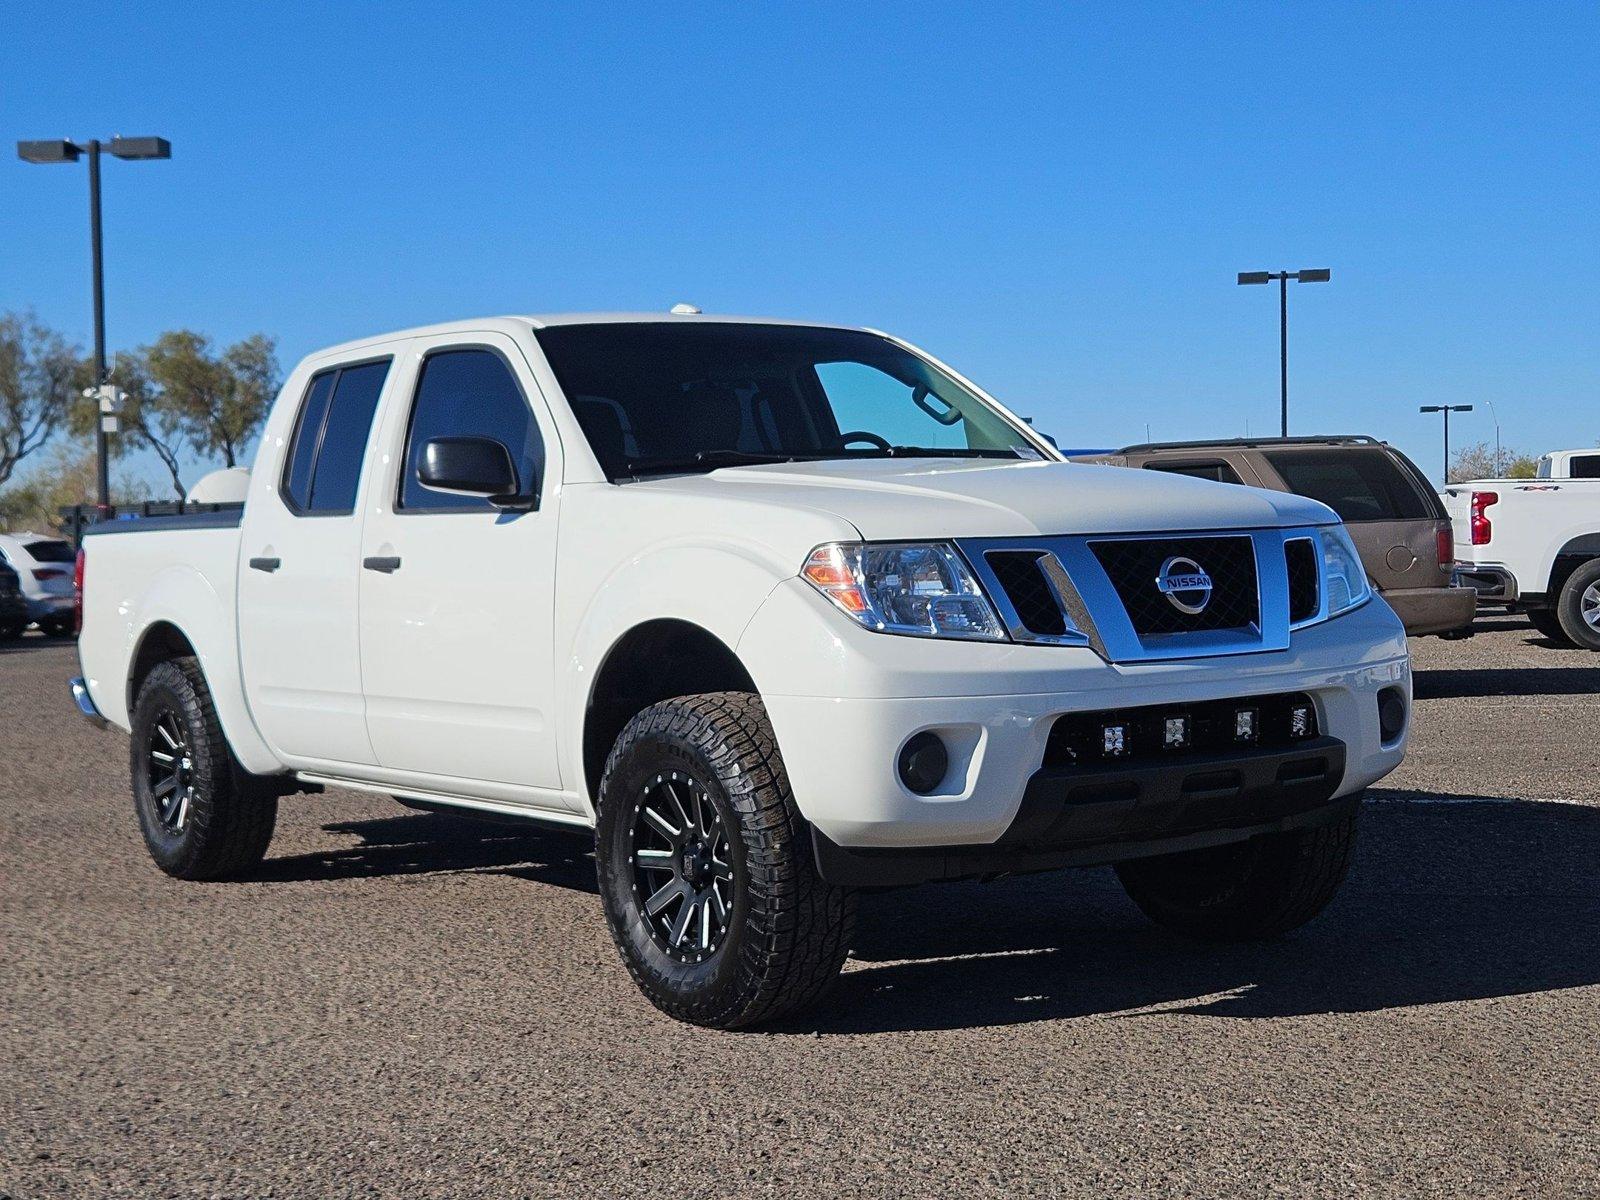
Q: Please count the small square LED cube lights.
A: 4